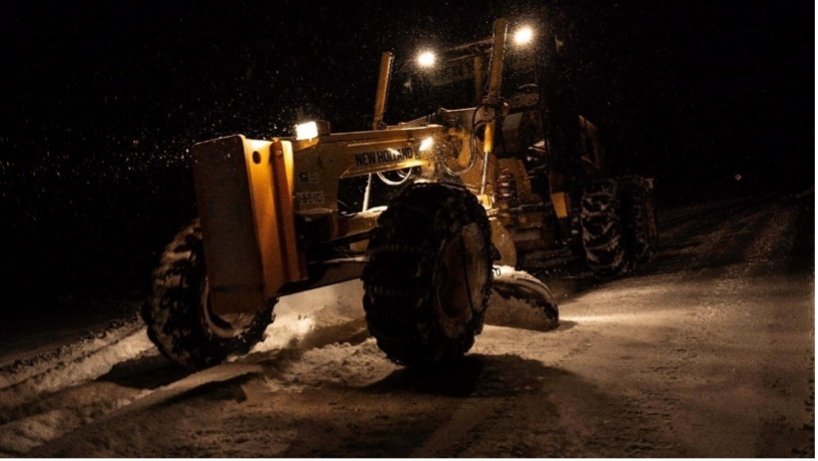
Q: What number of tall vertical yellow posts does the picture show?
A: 2